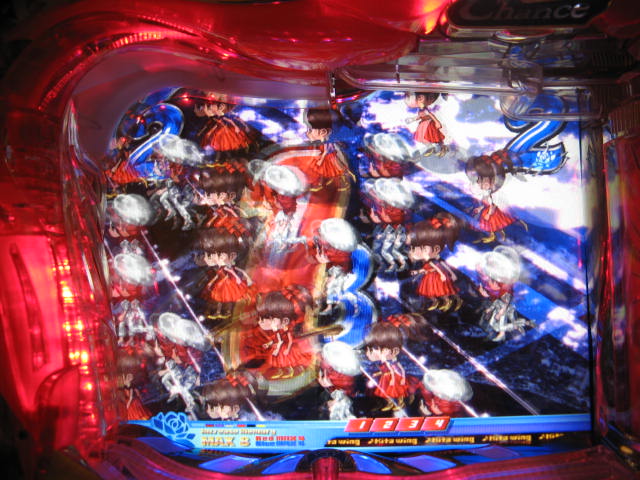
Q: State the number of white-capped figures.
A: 11